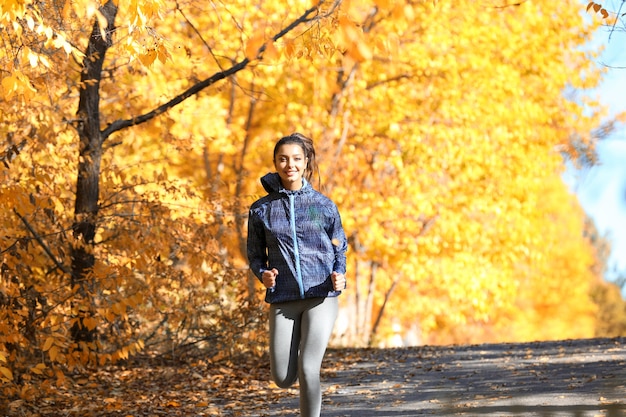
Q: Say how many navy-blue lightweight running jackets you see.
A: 1